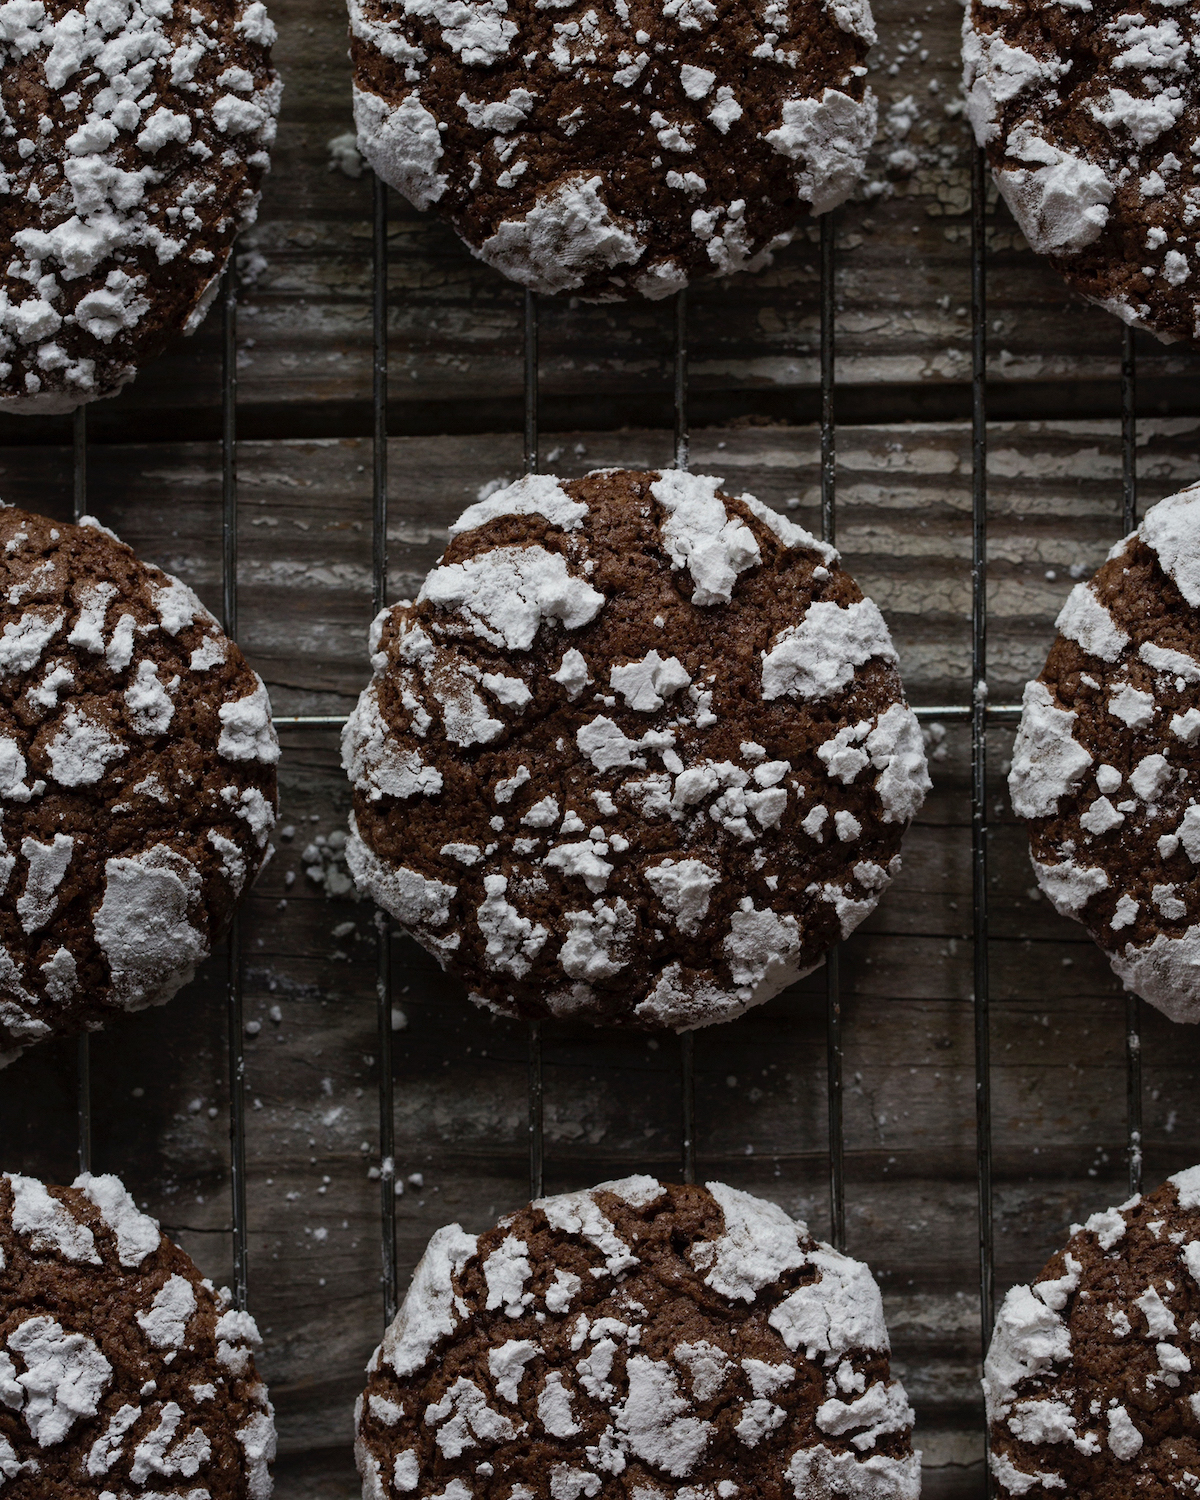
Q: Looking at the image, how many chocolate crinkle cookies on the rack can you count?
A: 9